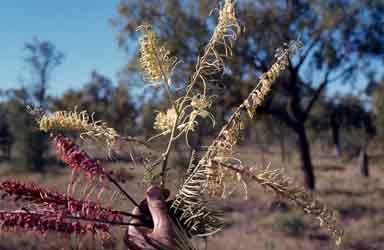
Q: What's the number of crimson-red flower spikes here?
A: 3